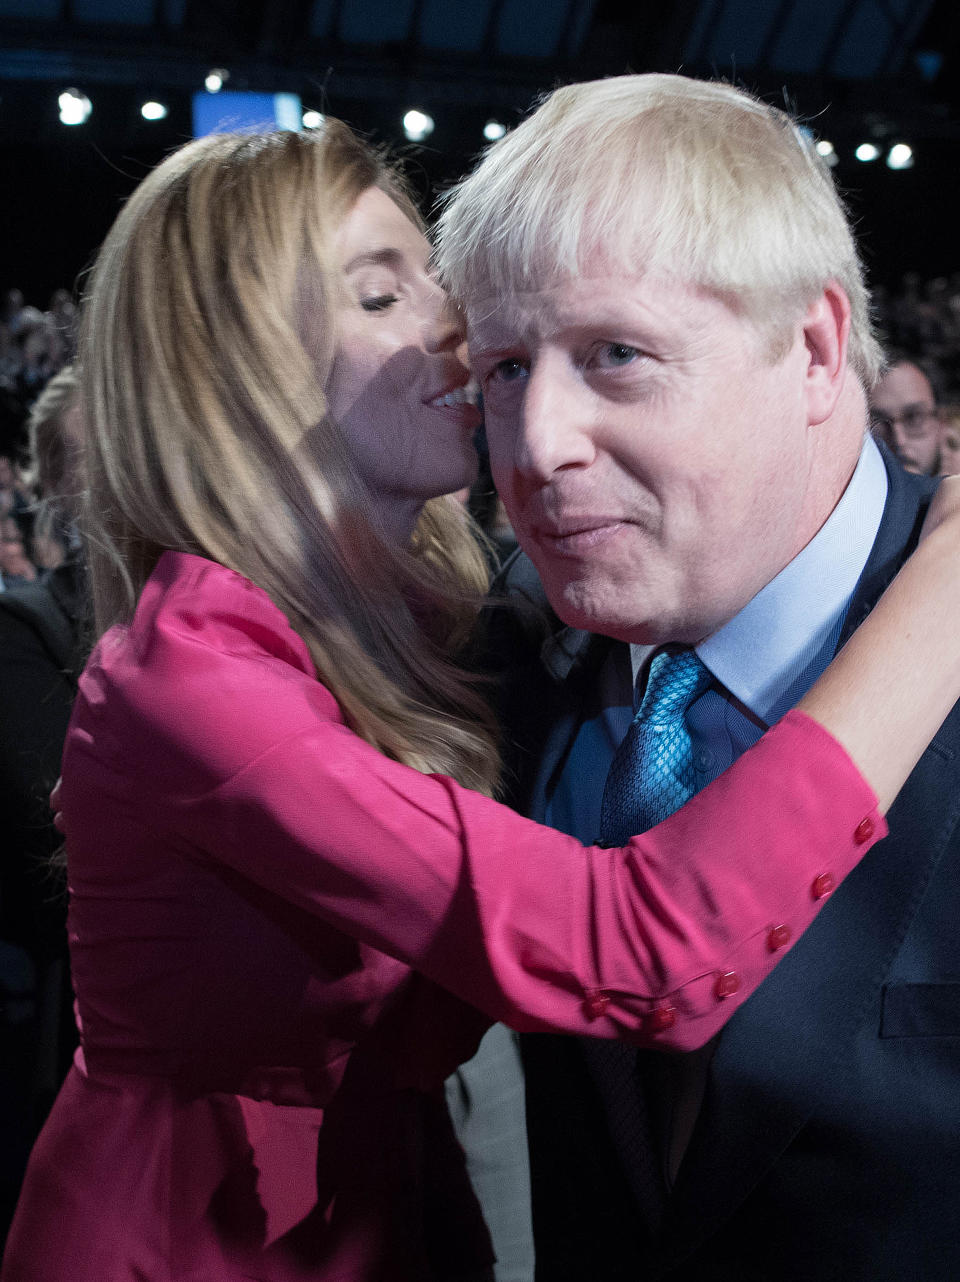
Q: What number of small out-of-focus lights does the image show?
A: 9